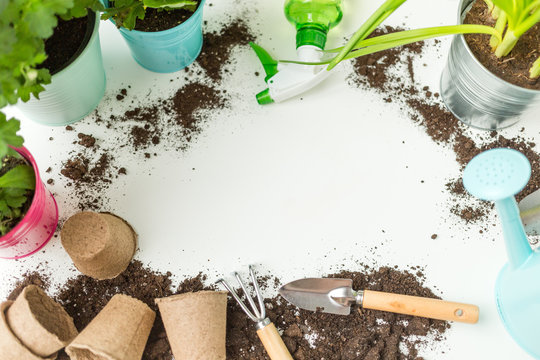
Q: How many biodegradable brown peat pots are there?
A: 5